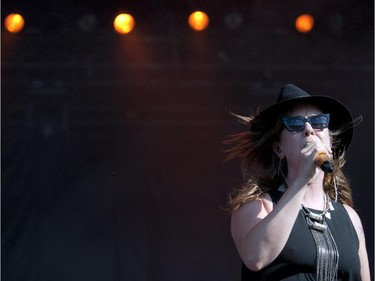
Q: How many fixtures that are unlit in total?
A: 3